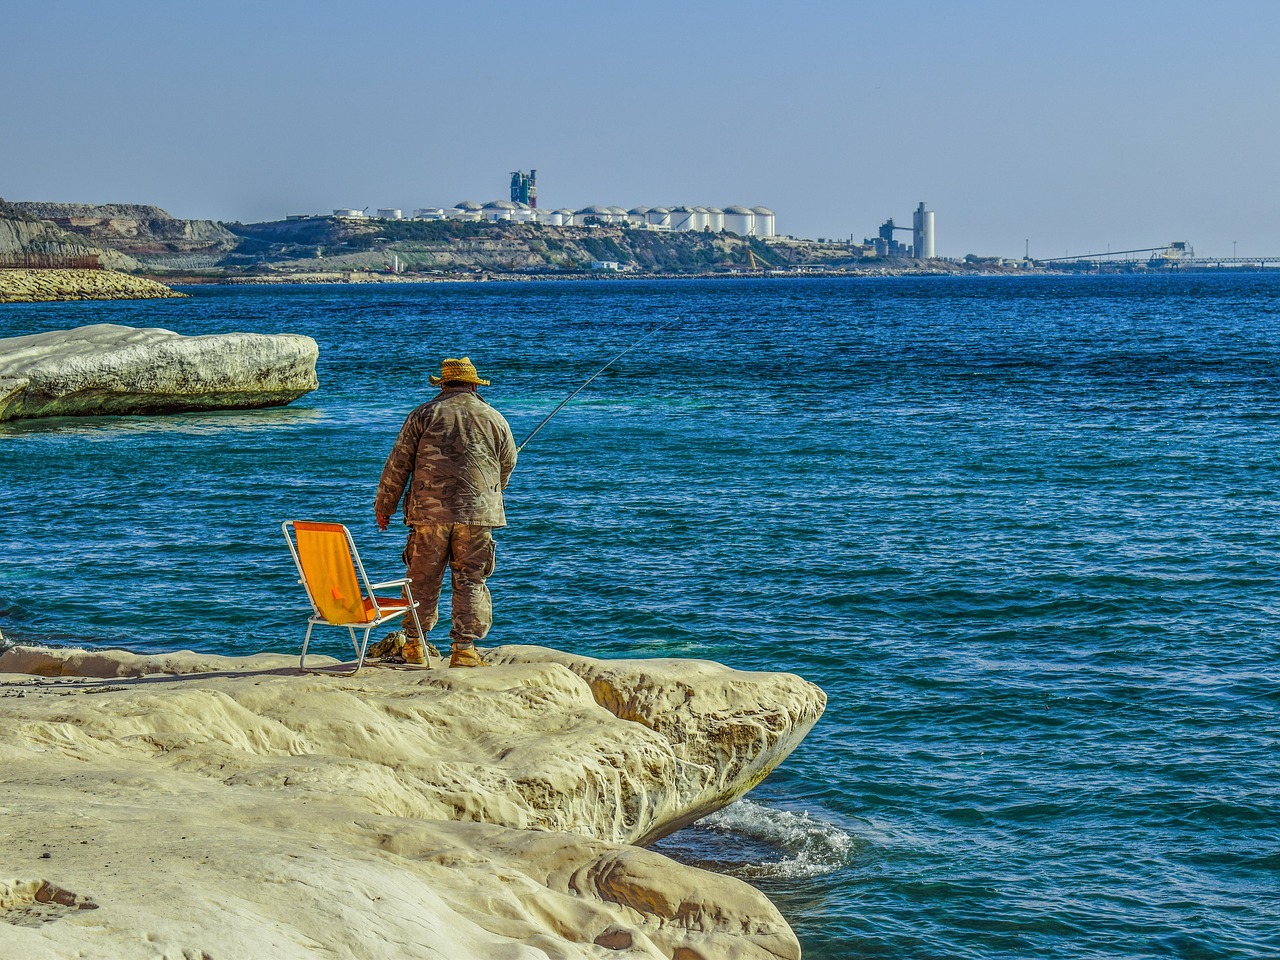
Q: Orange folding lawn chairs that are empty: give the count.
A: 1